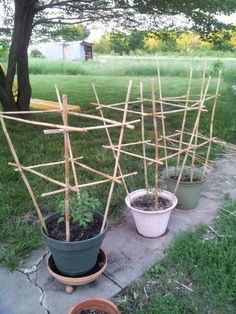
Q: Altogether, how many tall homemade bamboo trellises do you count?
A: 3